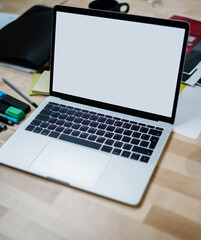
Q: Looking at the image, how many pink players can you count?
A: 0